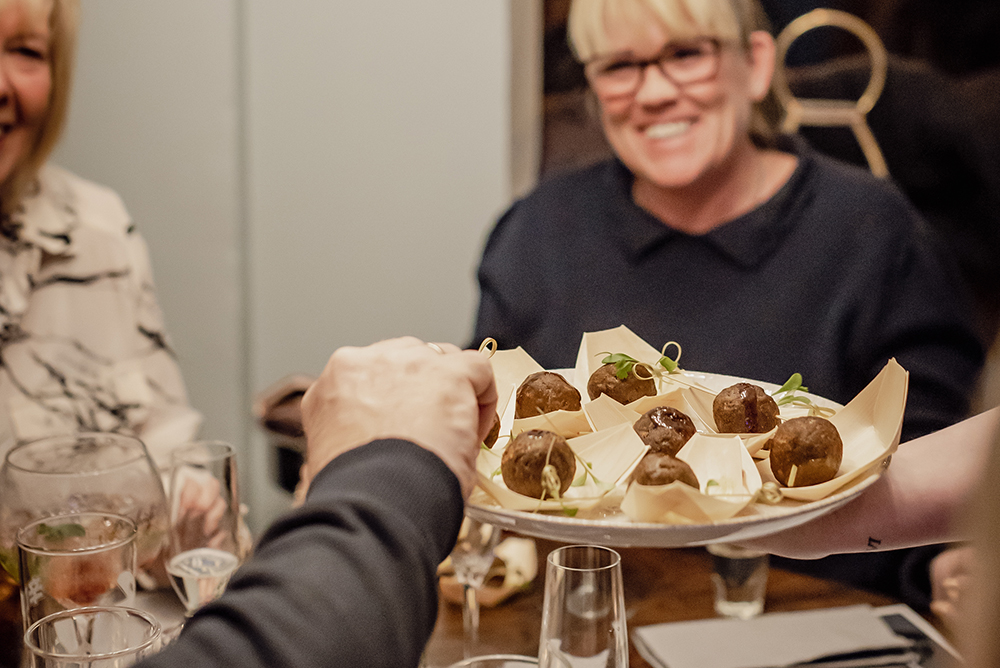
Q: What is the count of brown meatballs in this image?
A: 8